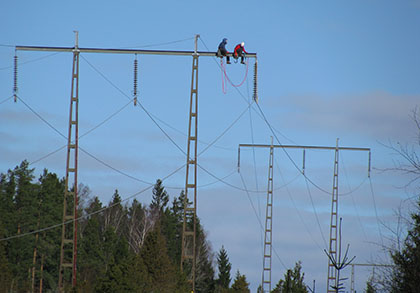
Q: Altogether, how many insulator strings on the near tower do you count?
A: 3